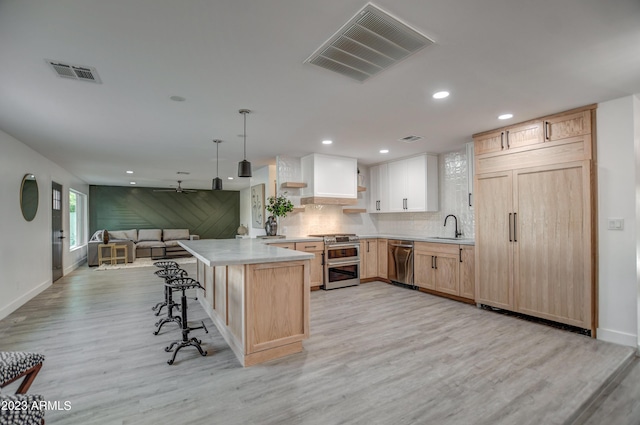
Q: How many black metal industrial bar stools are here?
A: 3